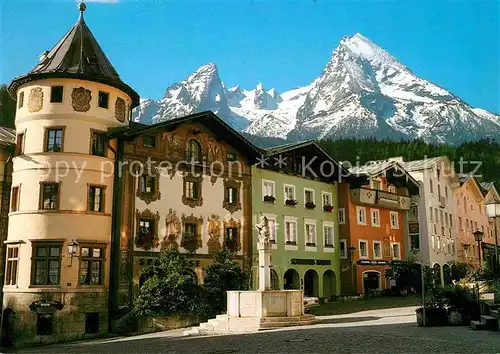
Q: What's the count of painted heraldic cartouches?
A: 3